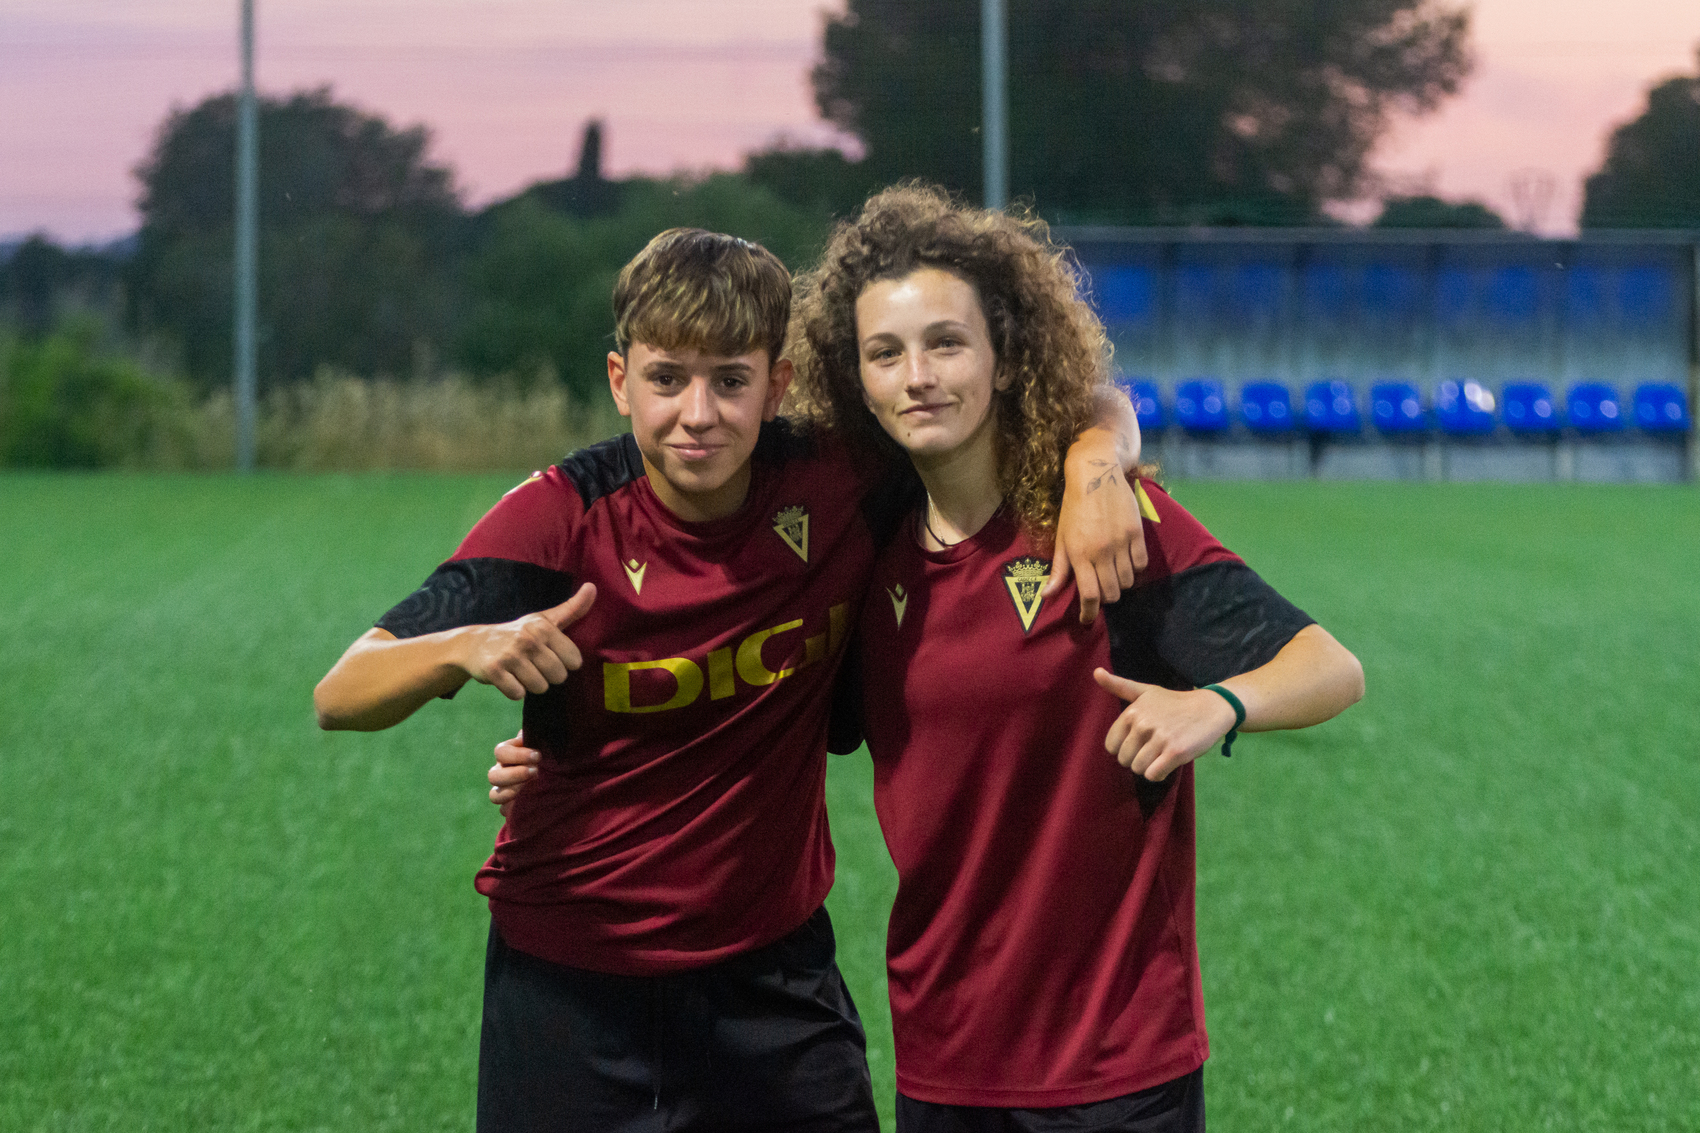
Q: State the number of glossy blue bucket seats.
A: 9